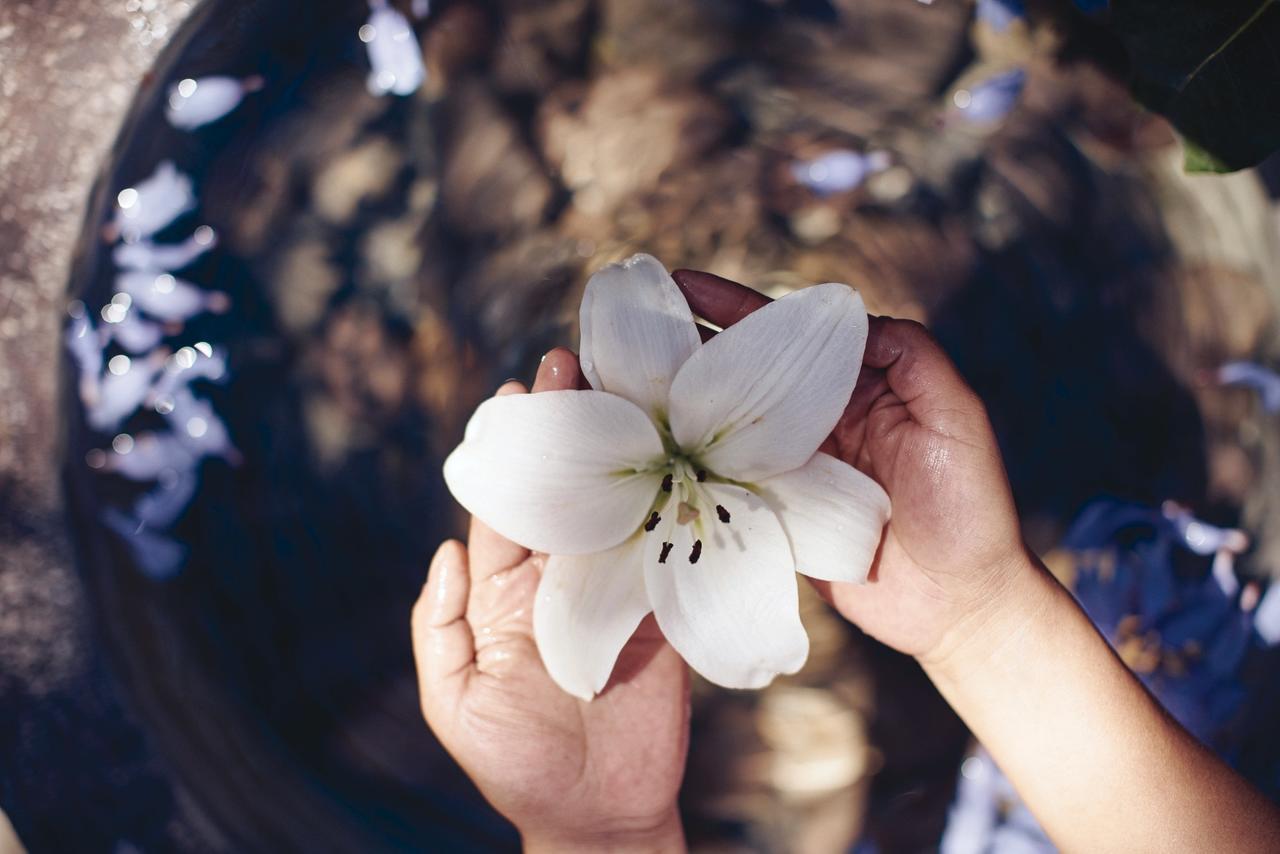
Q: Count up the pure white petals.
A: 6